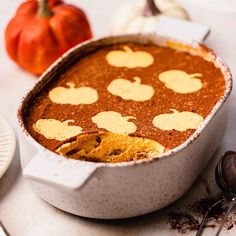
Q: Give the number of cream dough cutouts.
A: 7